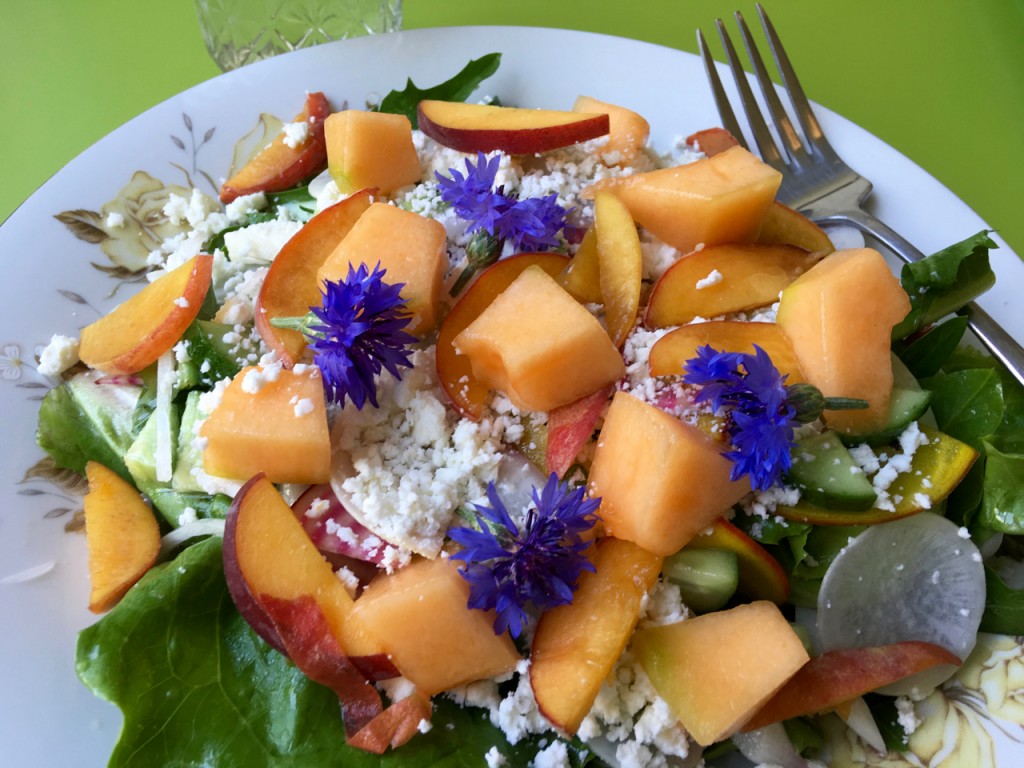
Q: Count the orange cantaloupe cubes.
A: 10